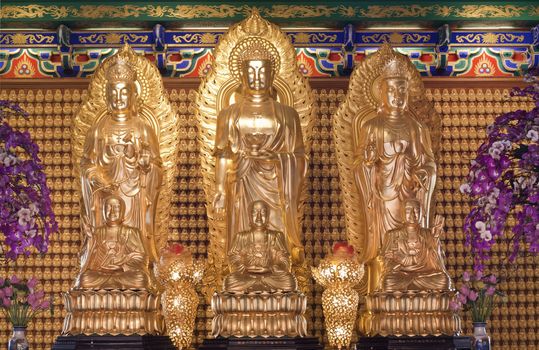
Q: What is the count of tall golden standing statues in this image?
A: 3